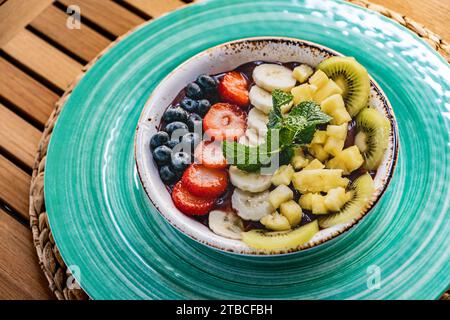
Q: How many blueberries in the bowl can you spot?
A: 13